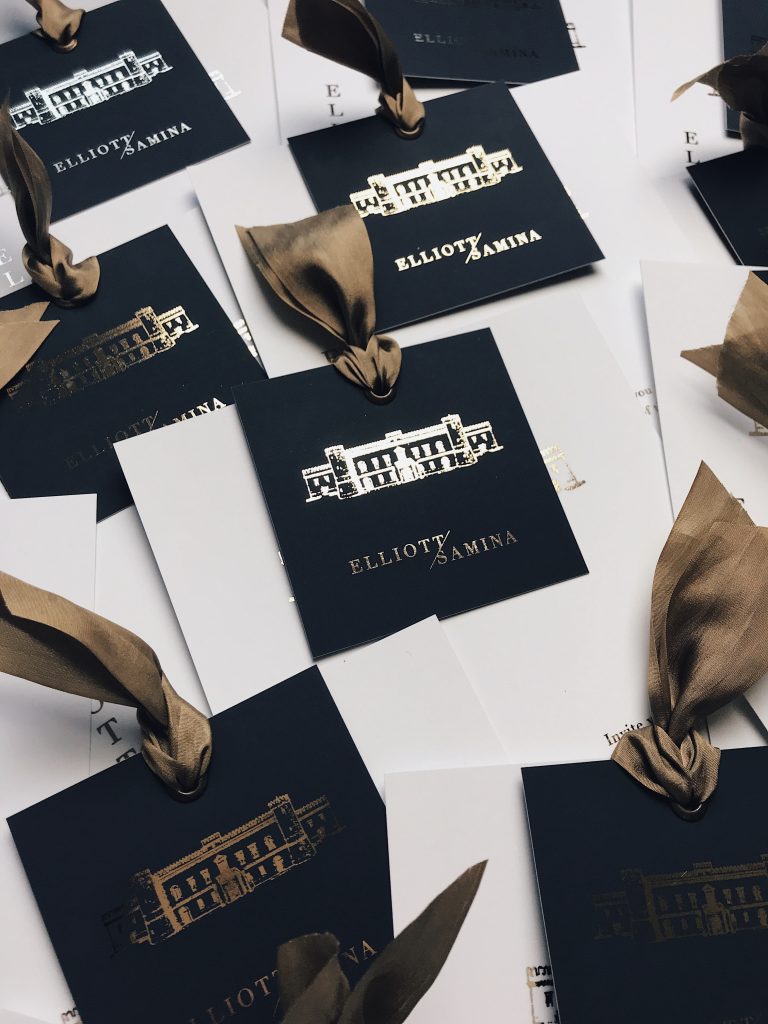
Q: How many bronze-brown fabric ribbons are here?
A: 10